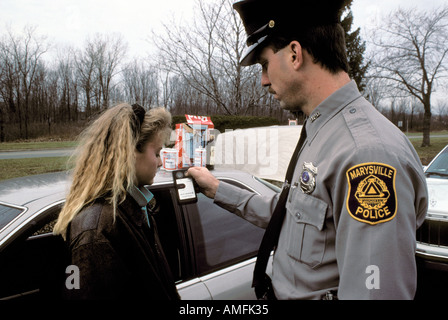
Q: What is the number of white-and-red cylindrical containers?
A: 2